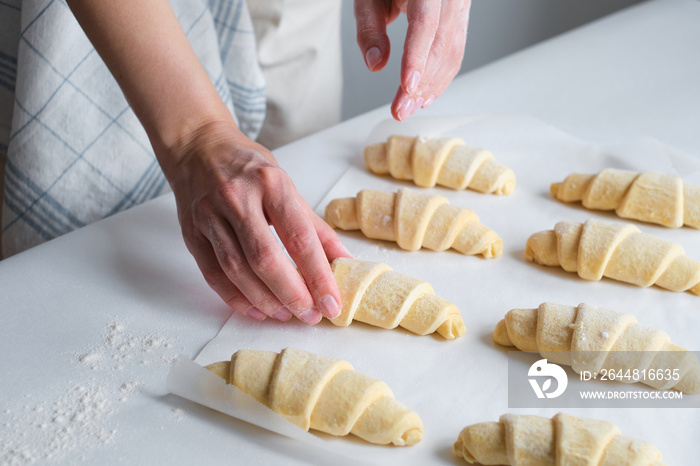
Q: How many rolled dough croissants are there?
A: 8